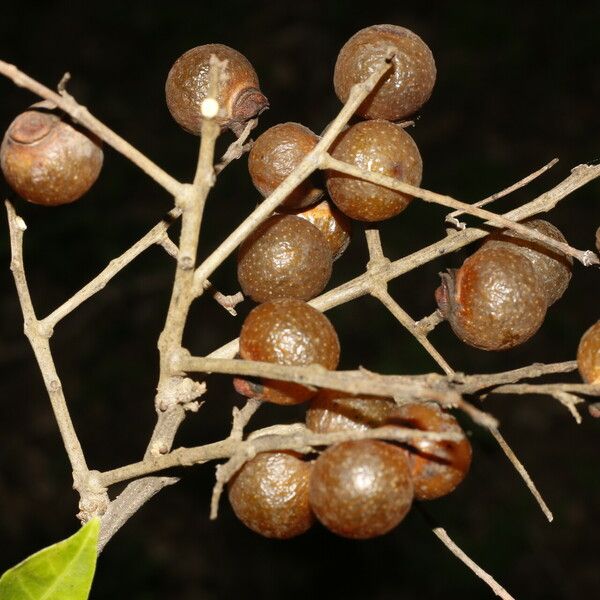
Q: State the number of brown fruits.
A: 15